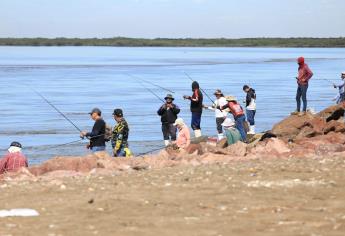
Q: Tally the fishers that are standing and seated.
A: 12